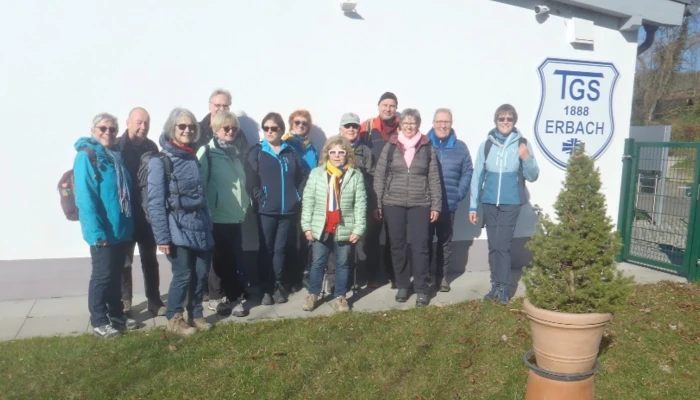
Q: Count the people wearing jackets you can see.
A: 13